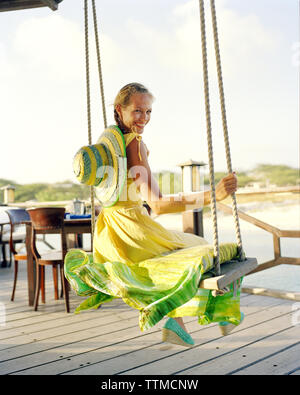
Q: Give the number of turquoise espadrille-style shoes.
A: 2